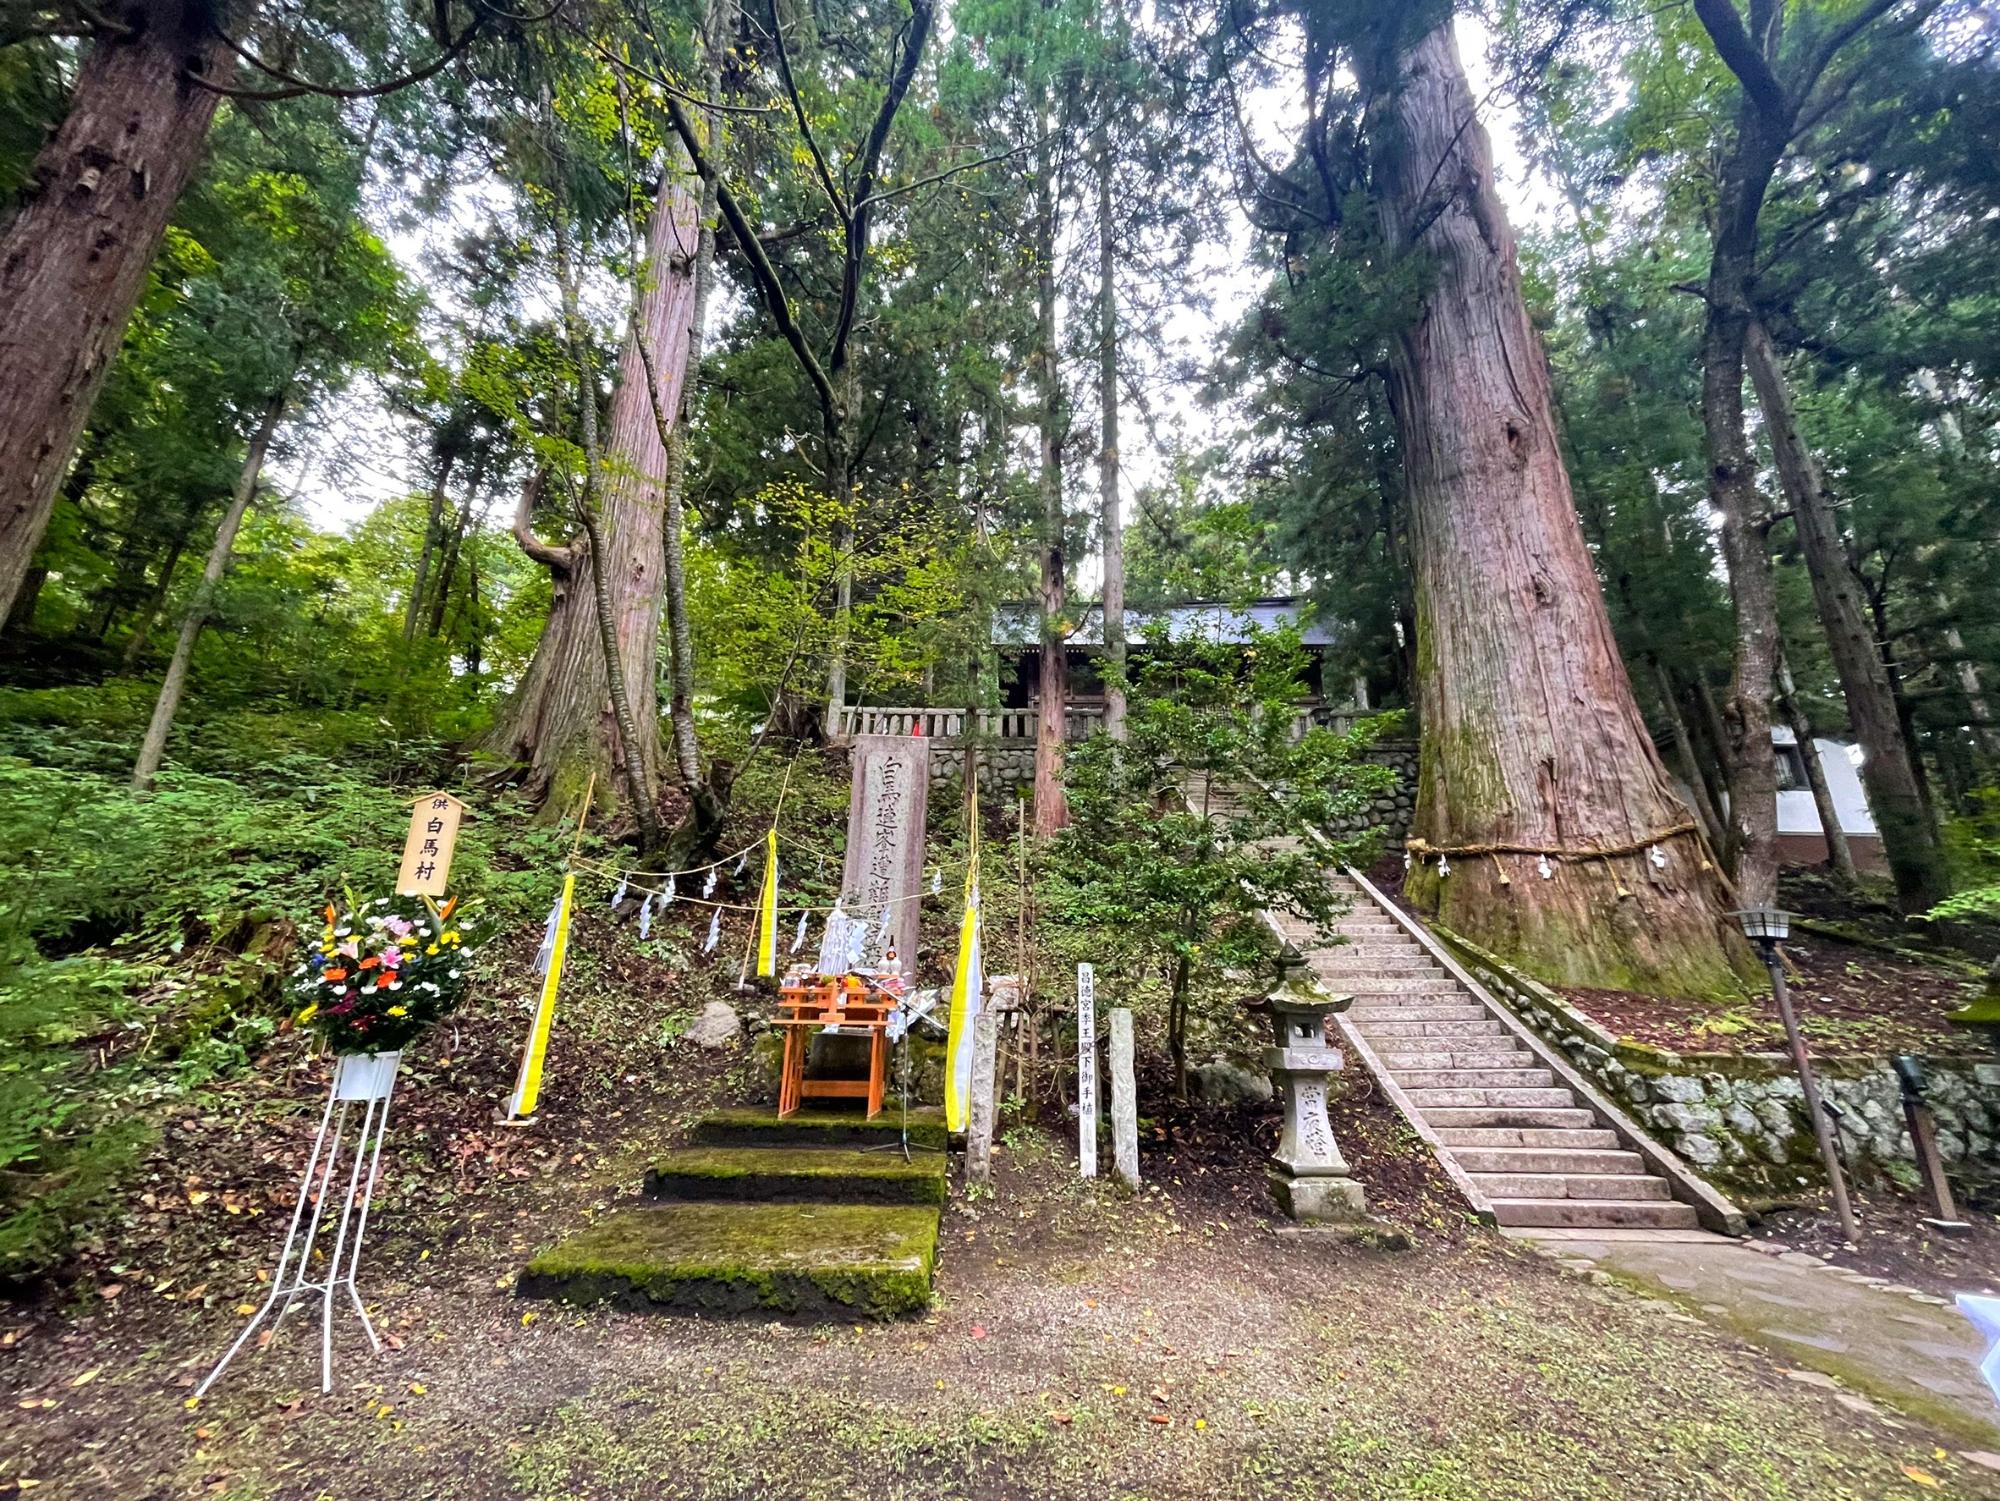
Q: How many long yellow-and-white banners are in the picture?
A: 3